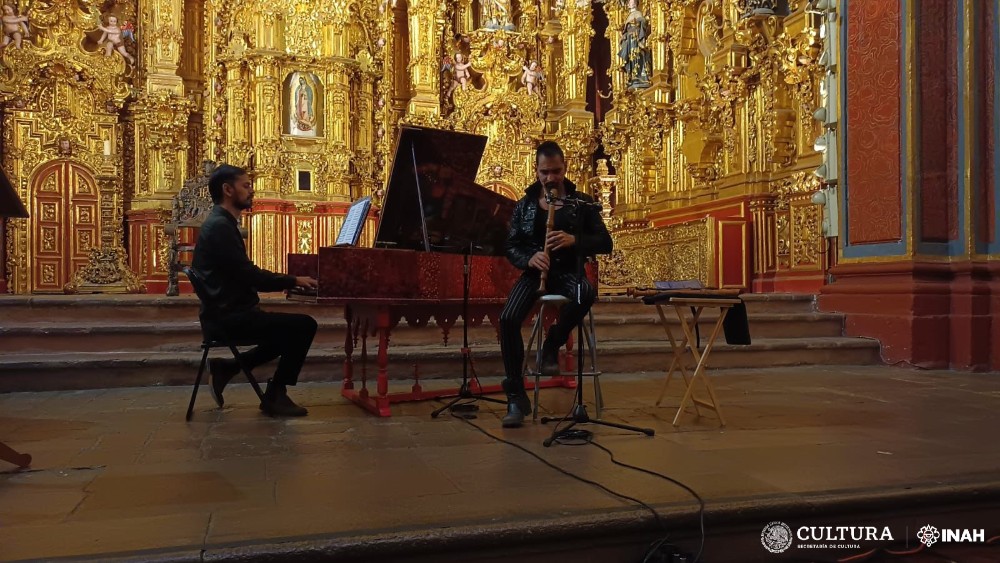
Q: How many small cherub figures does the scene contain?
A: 4